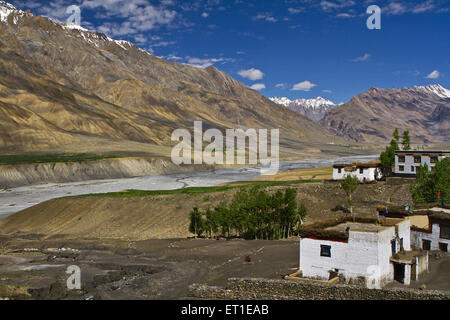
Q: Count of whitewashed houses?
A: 4